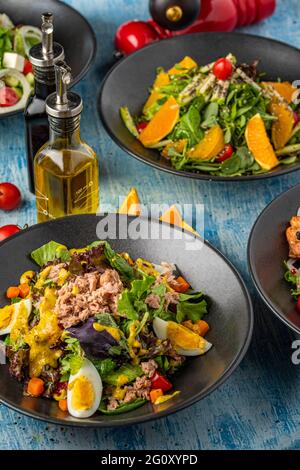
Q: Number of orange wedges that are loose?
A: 2